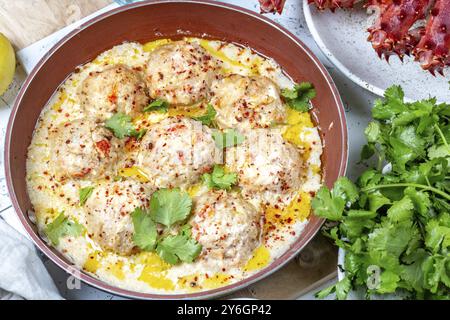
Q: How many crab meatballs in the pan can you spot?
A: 8